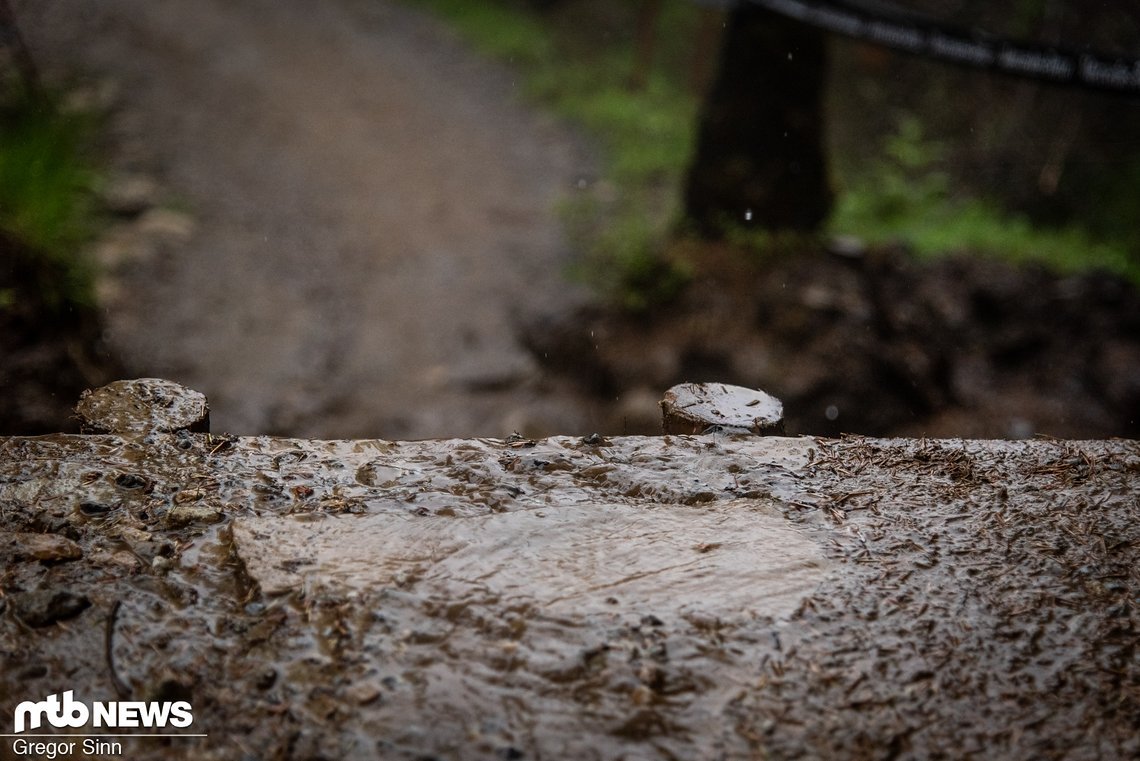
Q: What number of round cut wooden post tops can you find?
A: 2